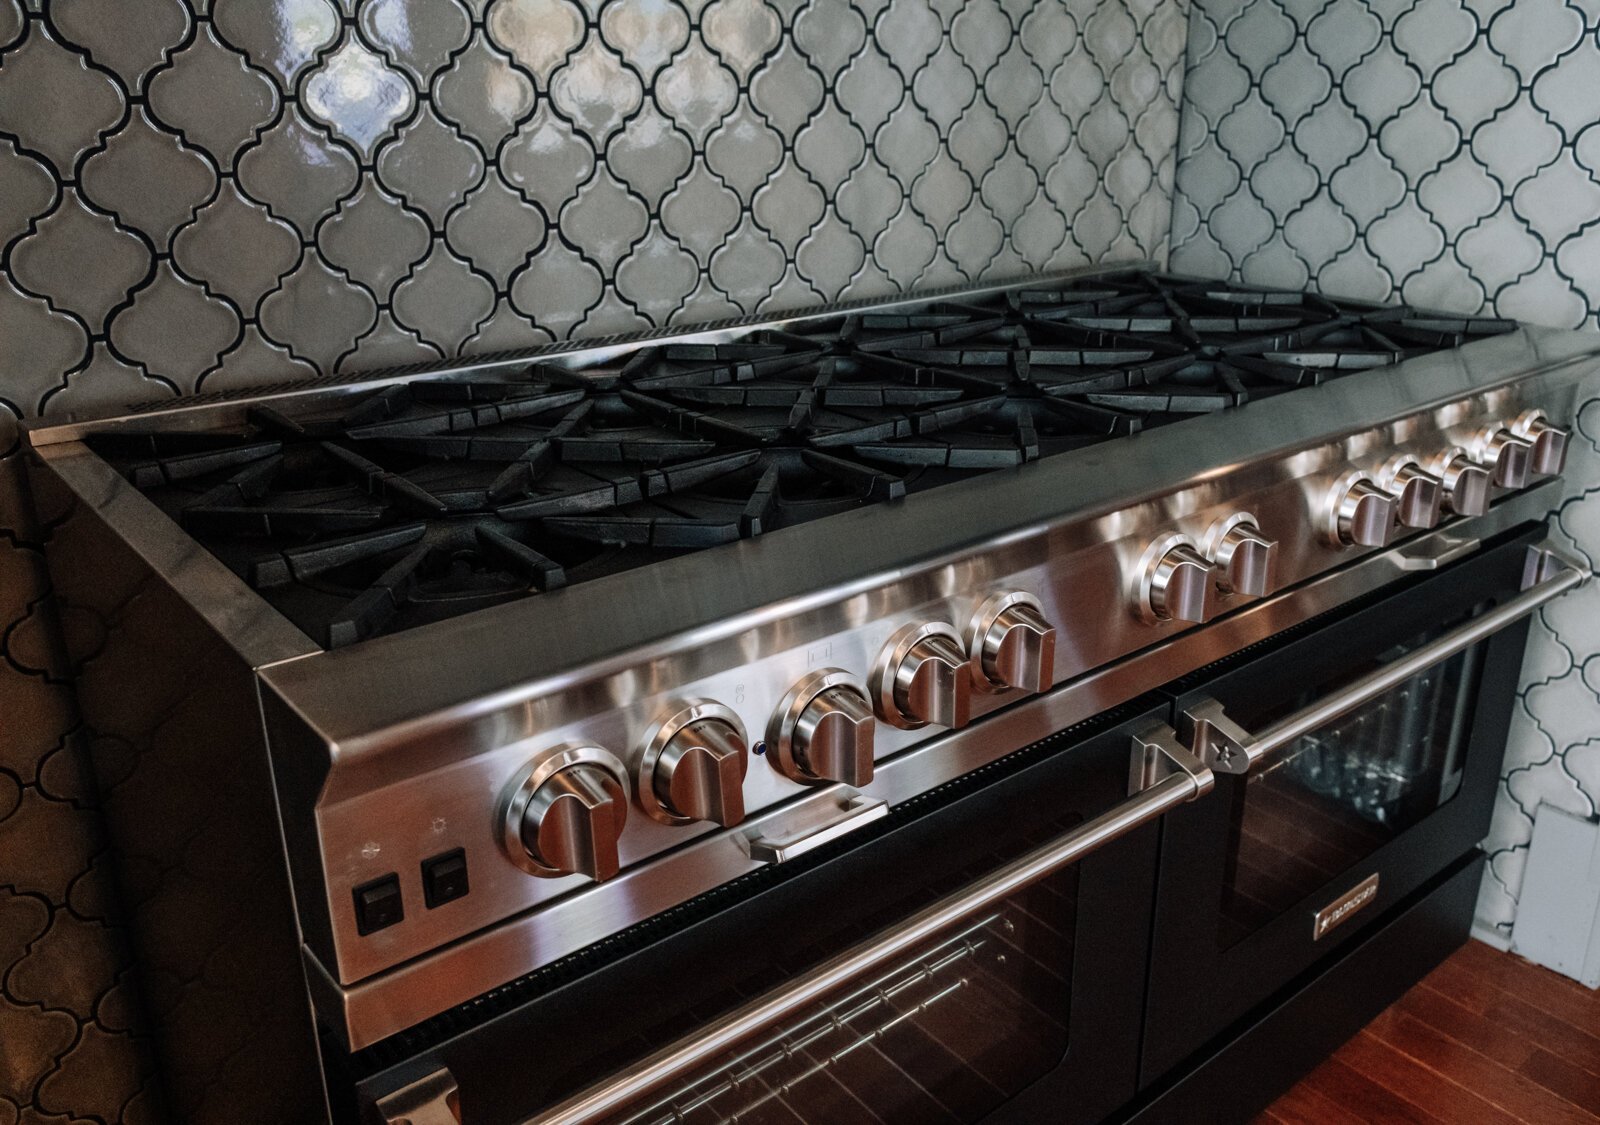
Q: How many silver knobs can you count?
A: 12